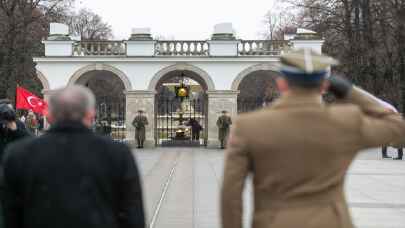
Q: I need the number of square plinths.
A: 4